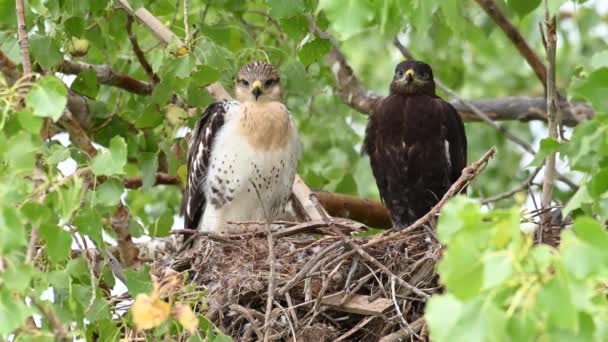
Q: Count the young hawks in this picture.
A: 2